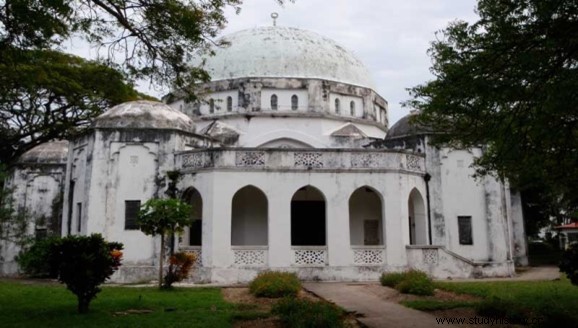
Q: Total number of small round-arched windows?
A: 6